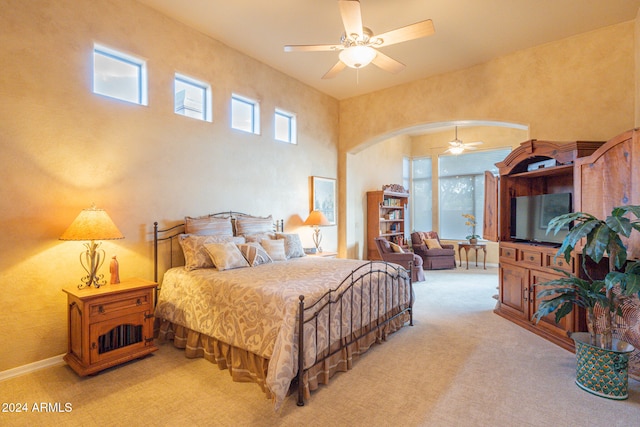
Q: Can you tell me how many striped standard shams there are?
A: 2